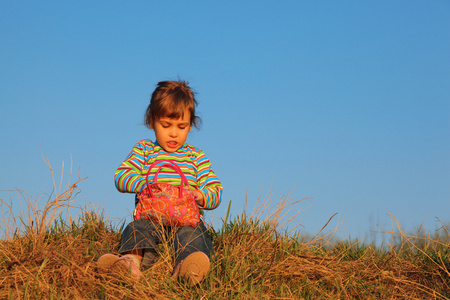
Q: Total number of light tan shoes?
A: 2